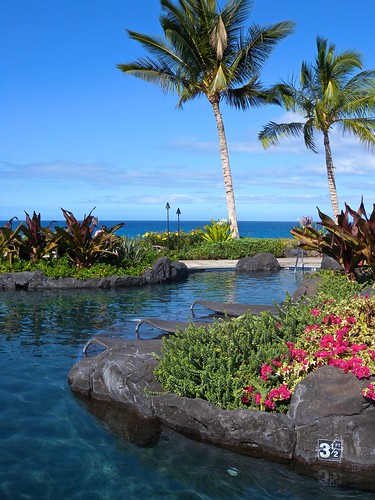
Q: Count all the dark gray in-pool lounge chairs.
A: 3